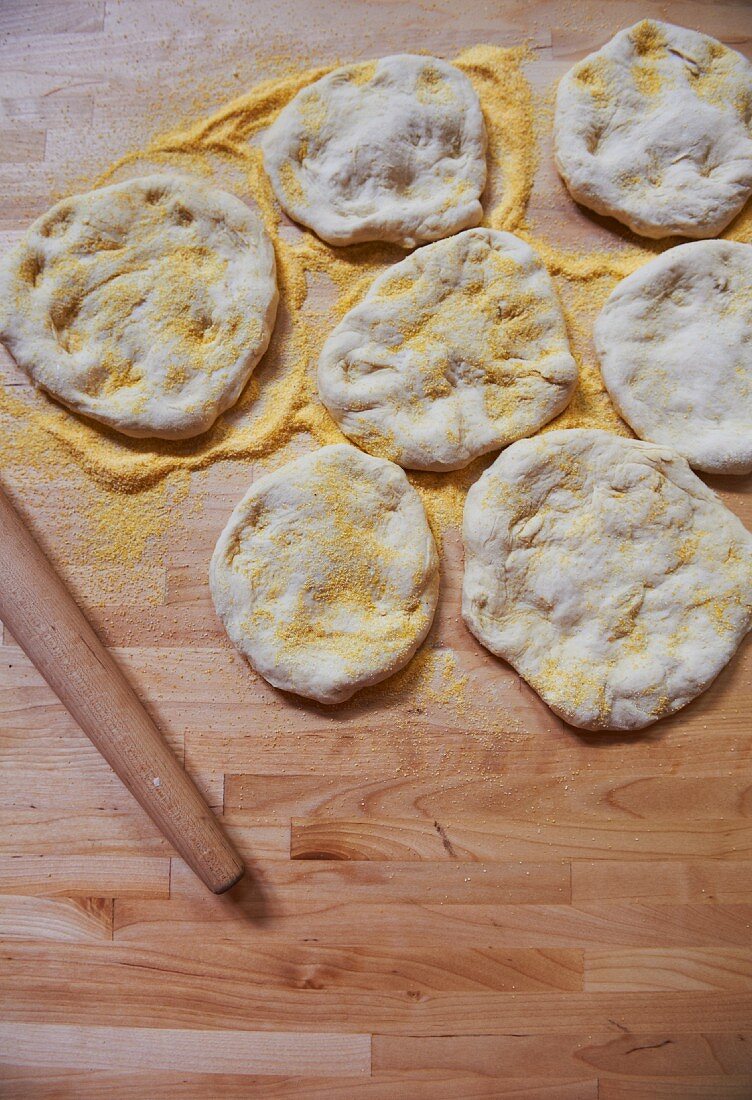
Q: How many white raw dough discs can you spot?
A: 7